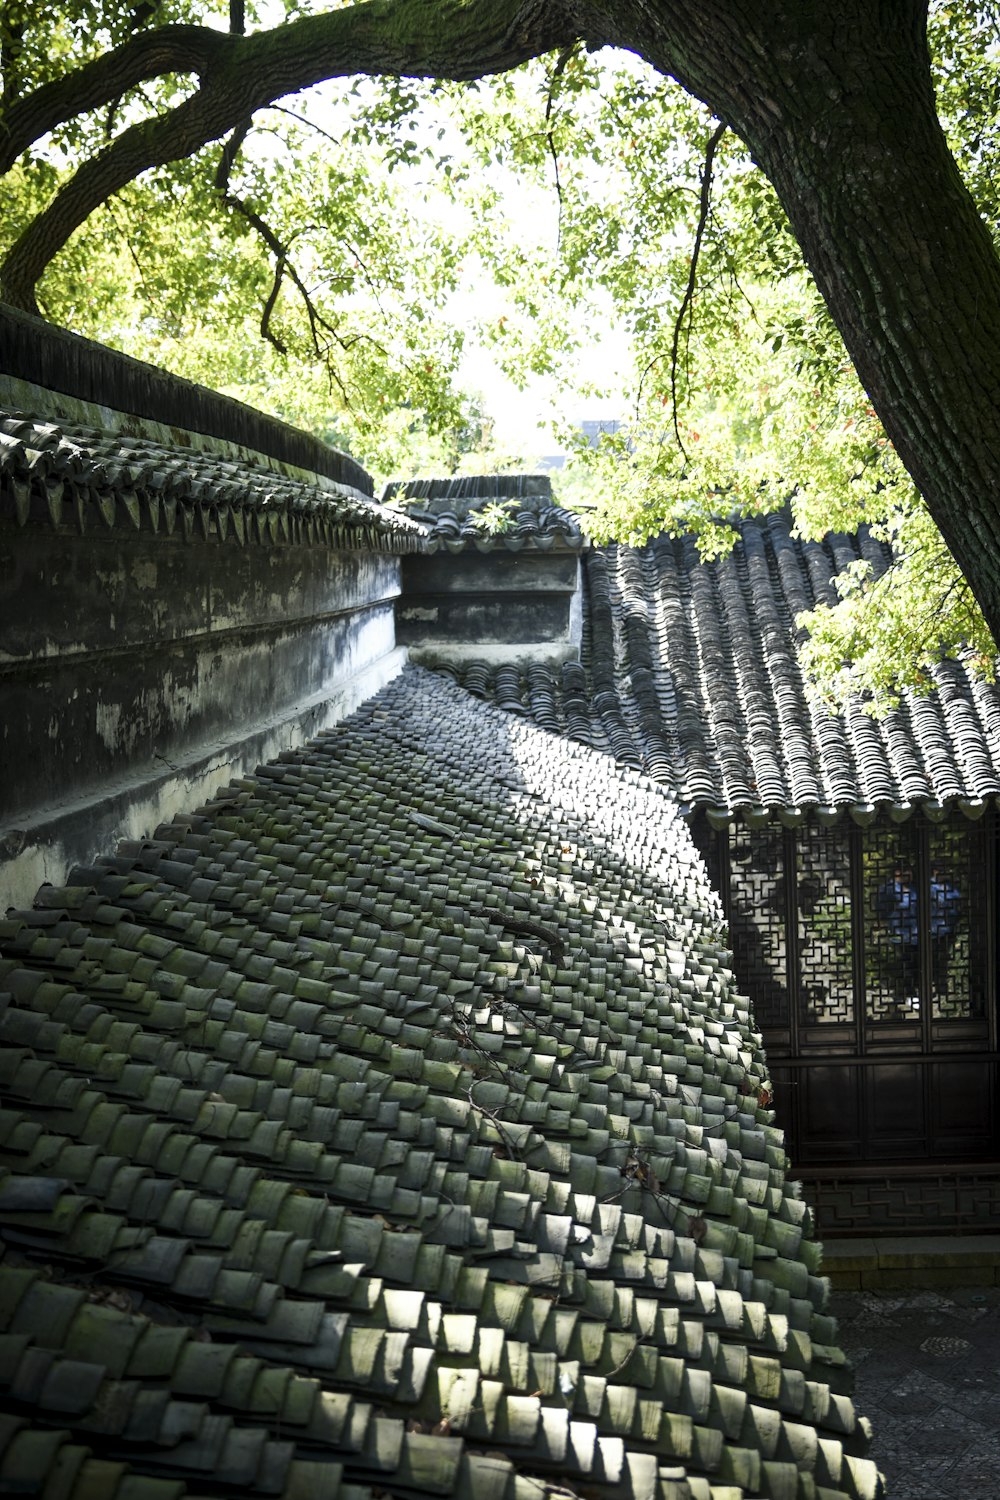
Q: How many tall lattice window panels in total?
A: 4